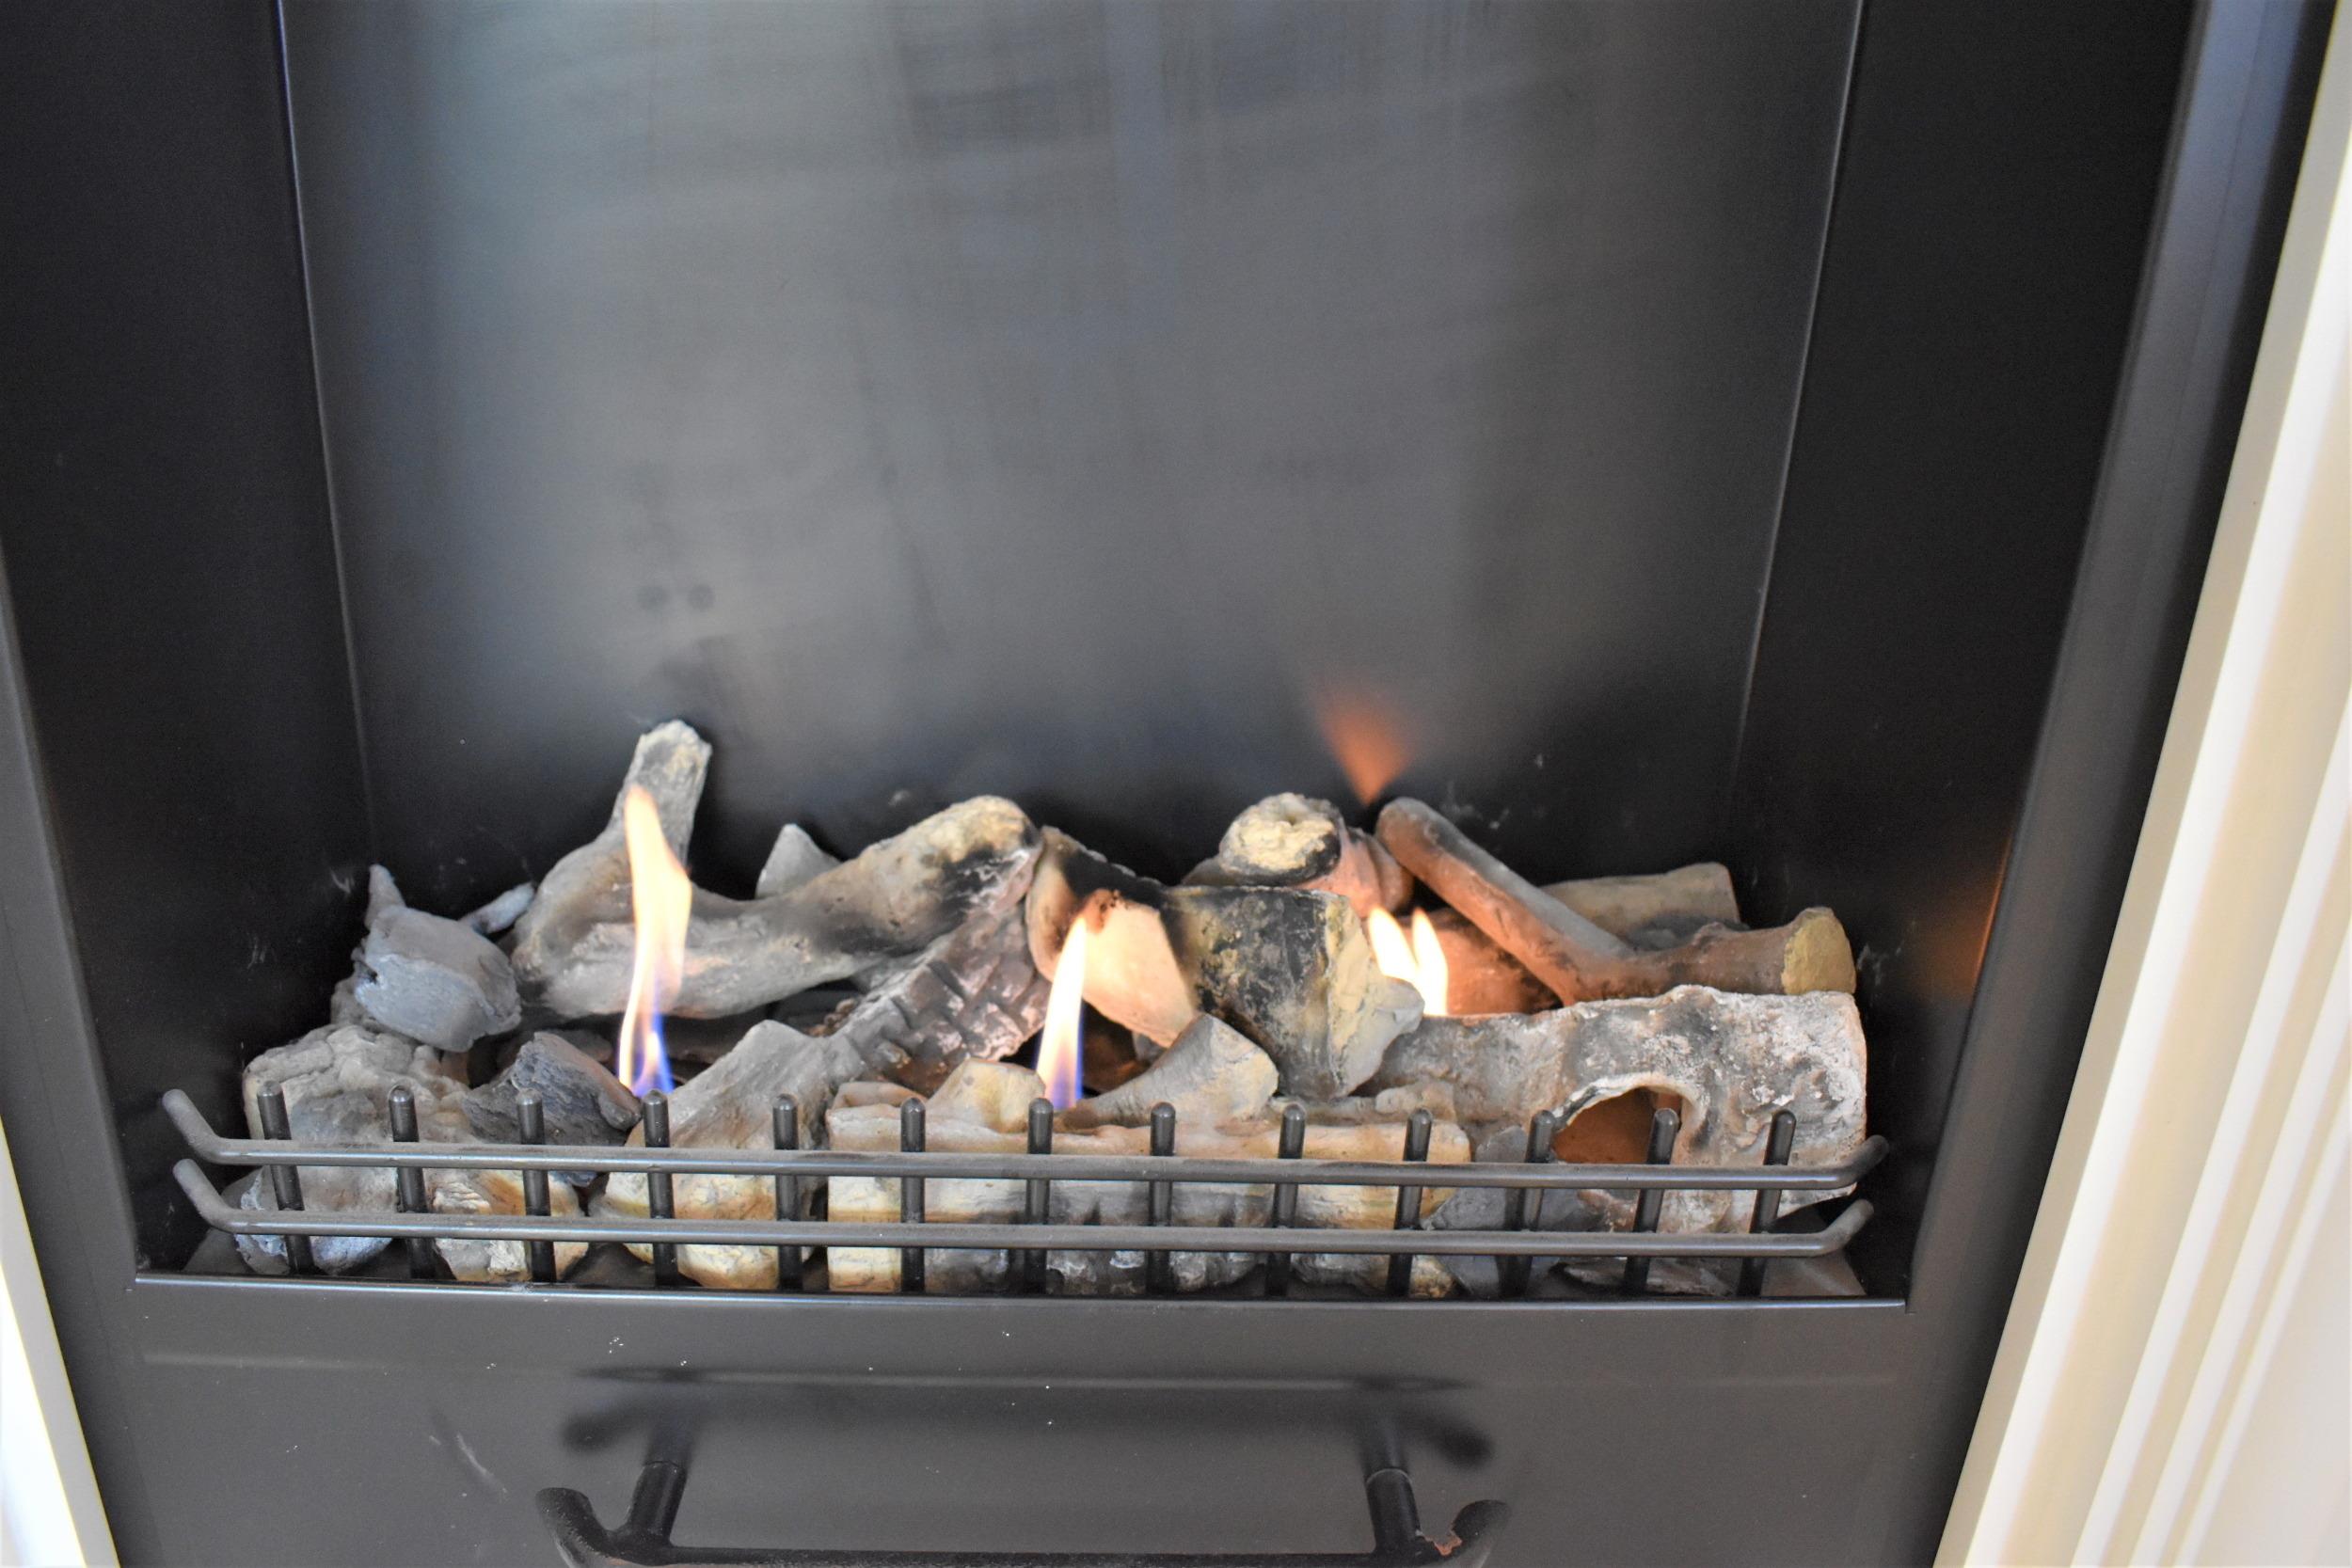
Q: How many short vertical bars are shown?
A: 13